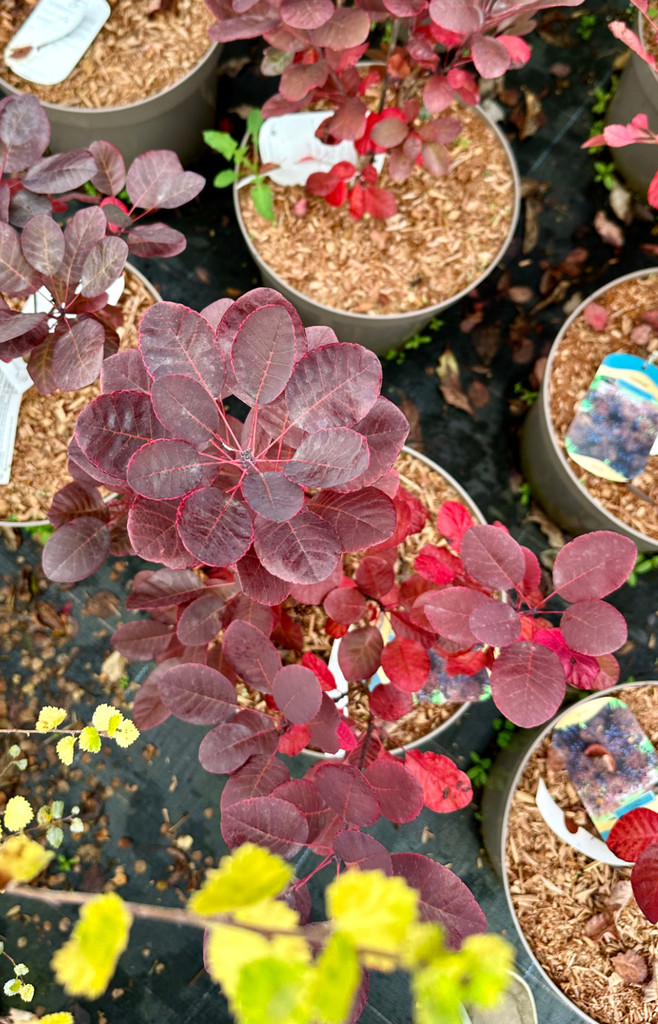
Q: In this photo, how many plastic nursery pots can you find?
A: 7